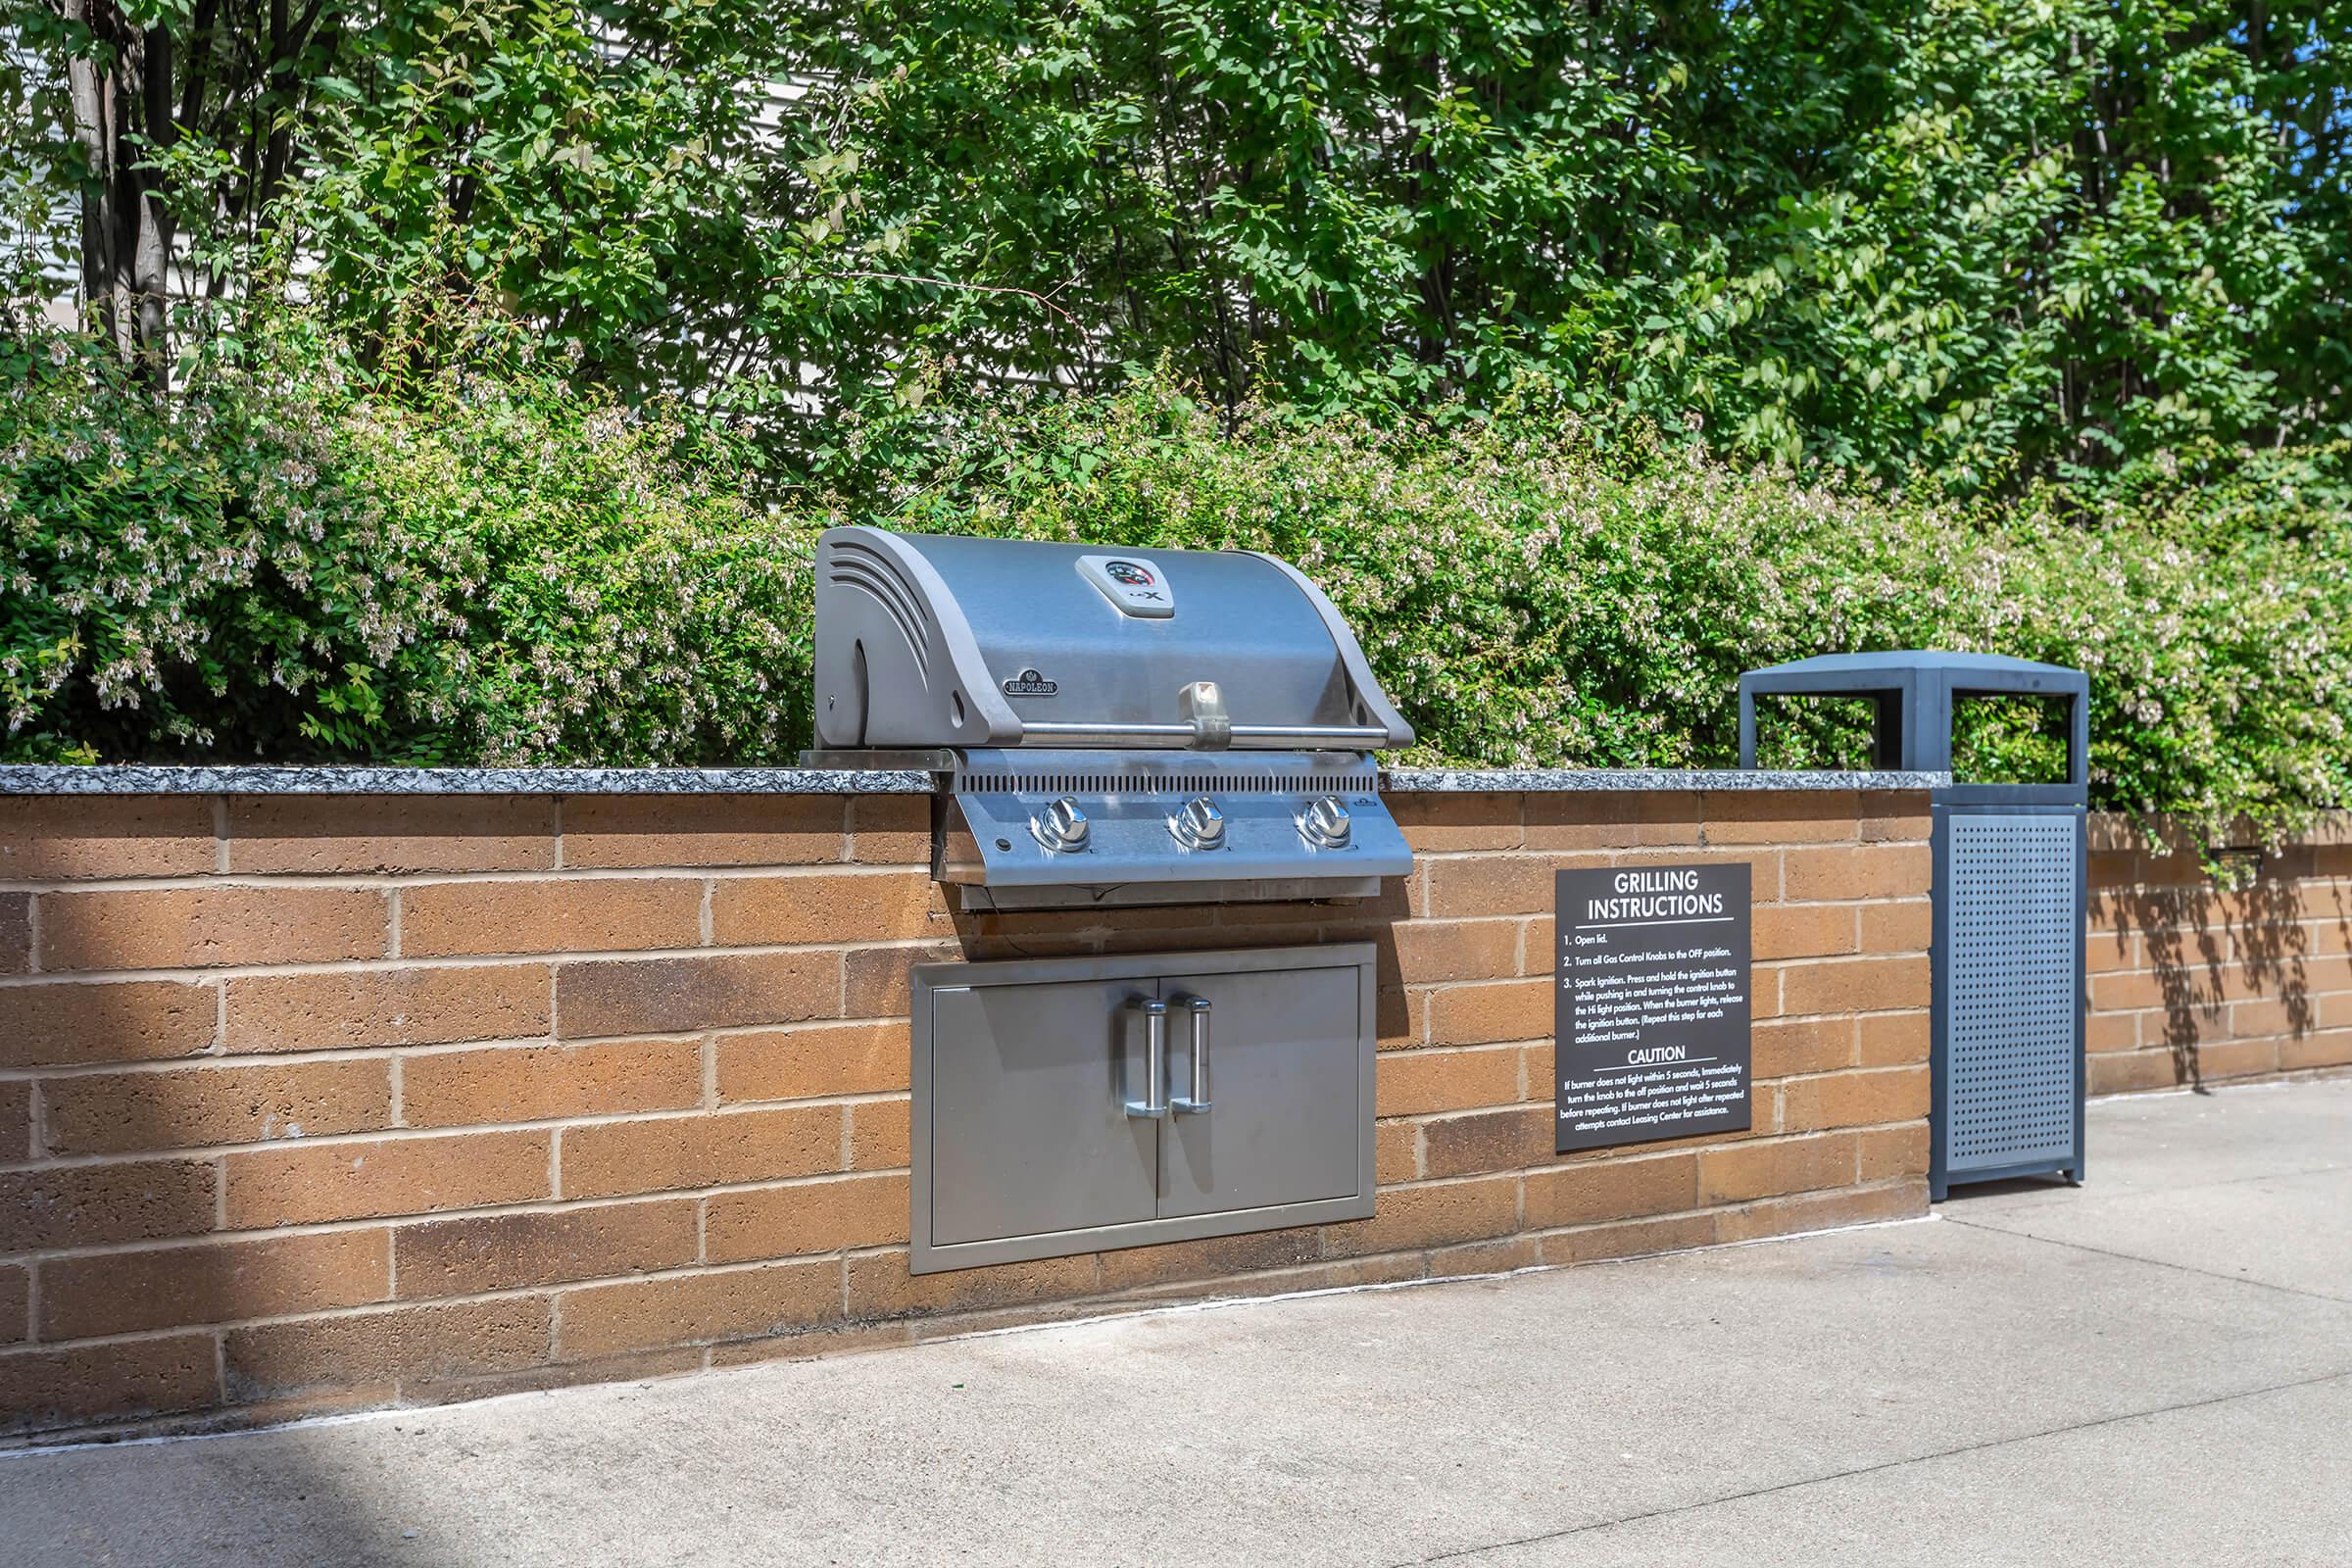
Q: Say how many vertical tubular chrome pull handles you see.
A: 2